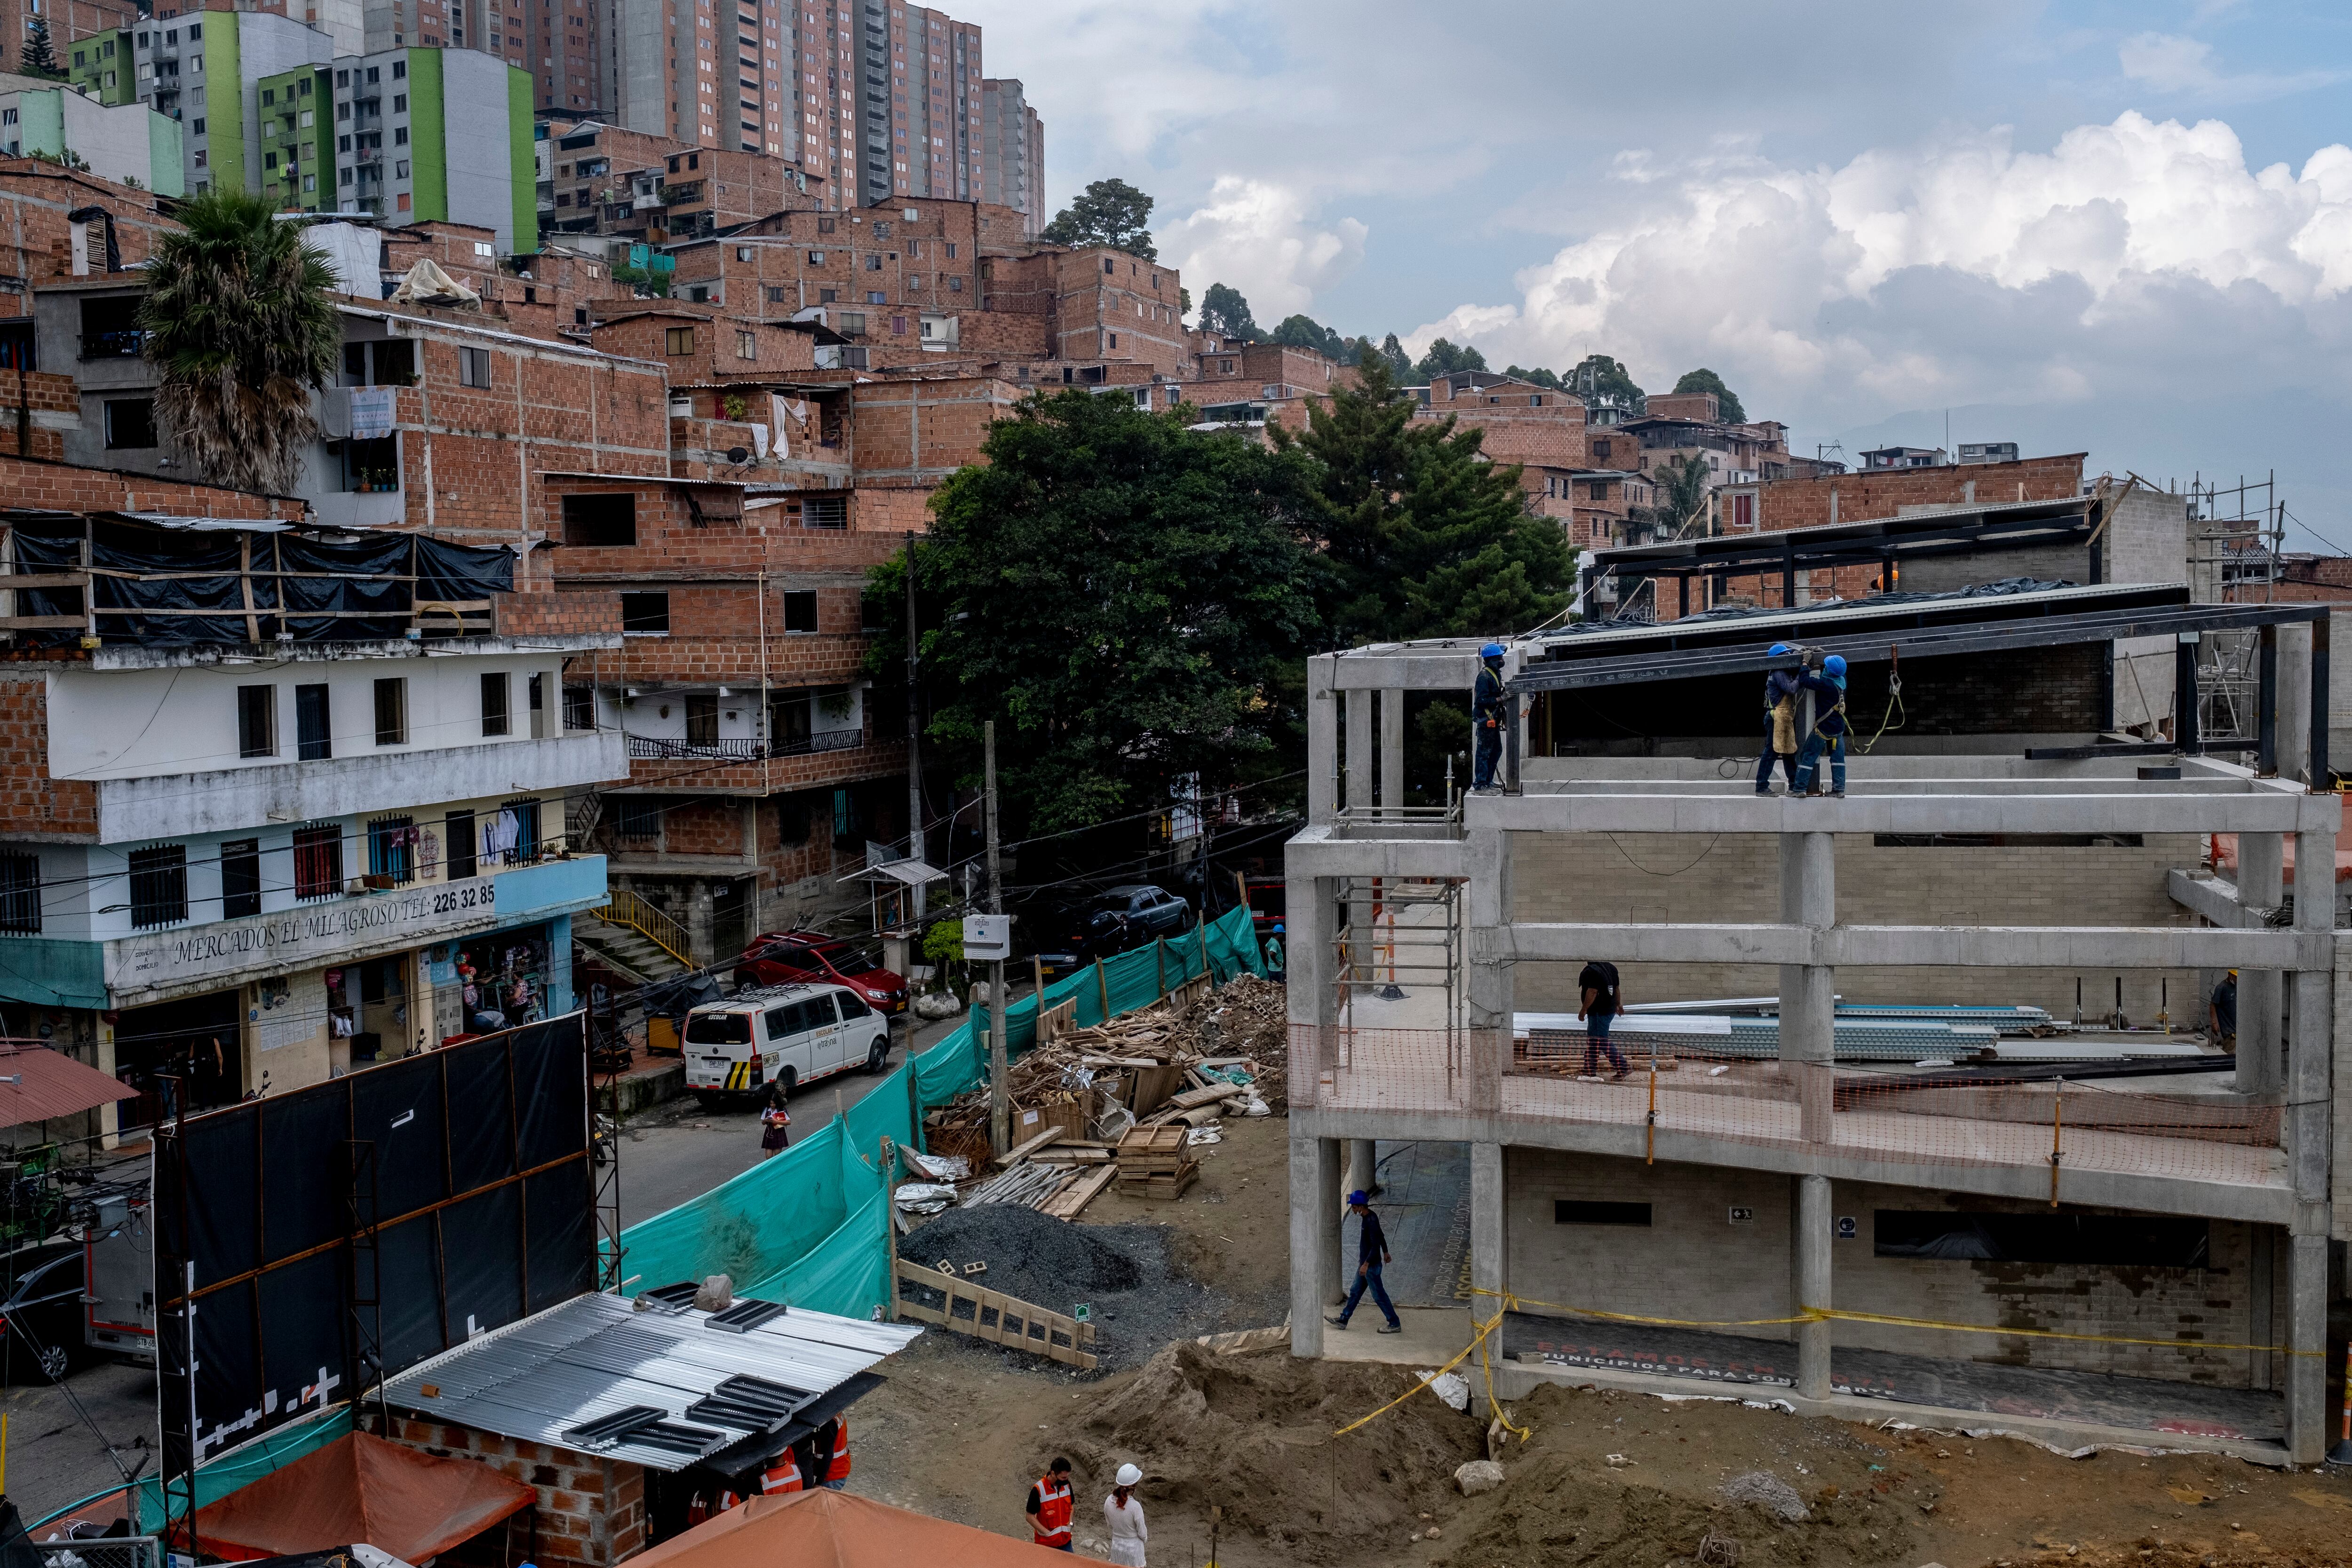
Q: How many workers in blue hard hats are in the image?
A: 5